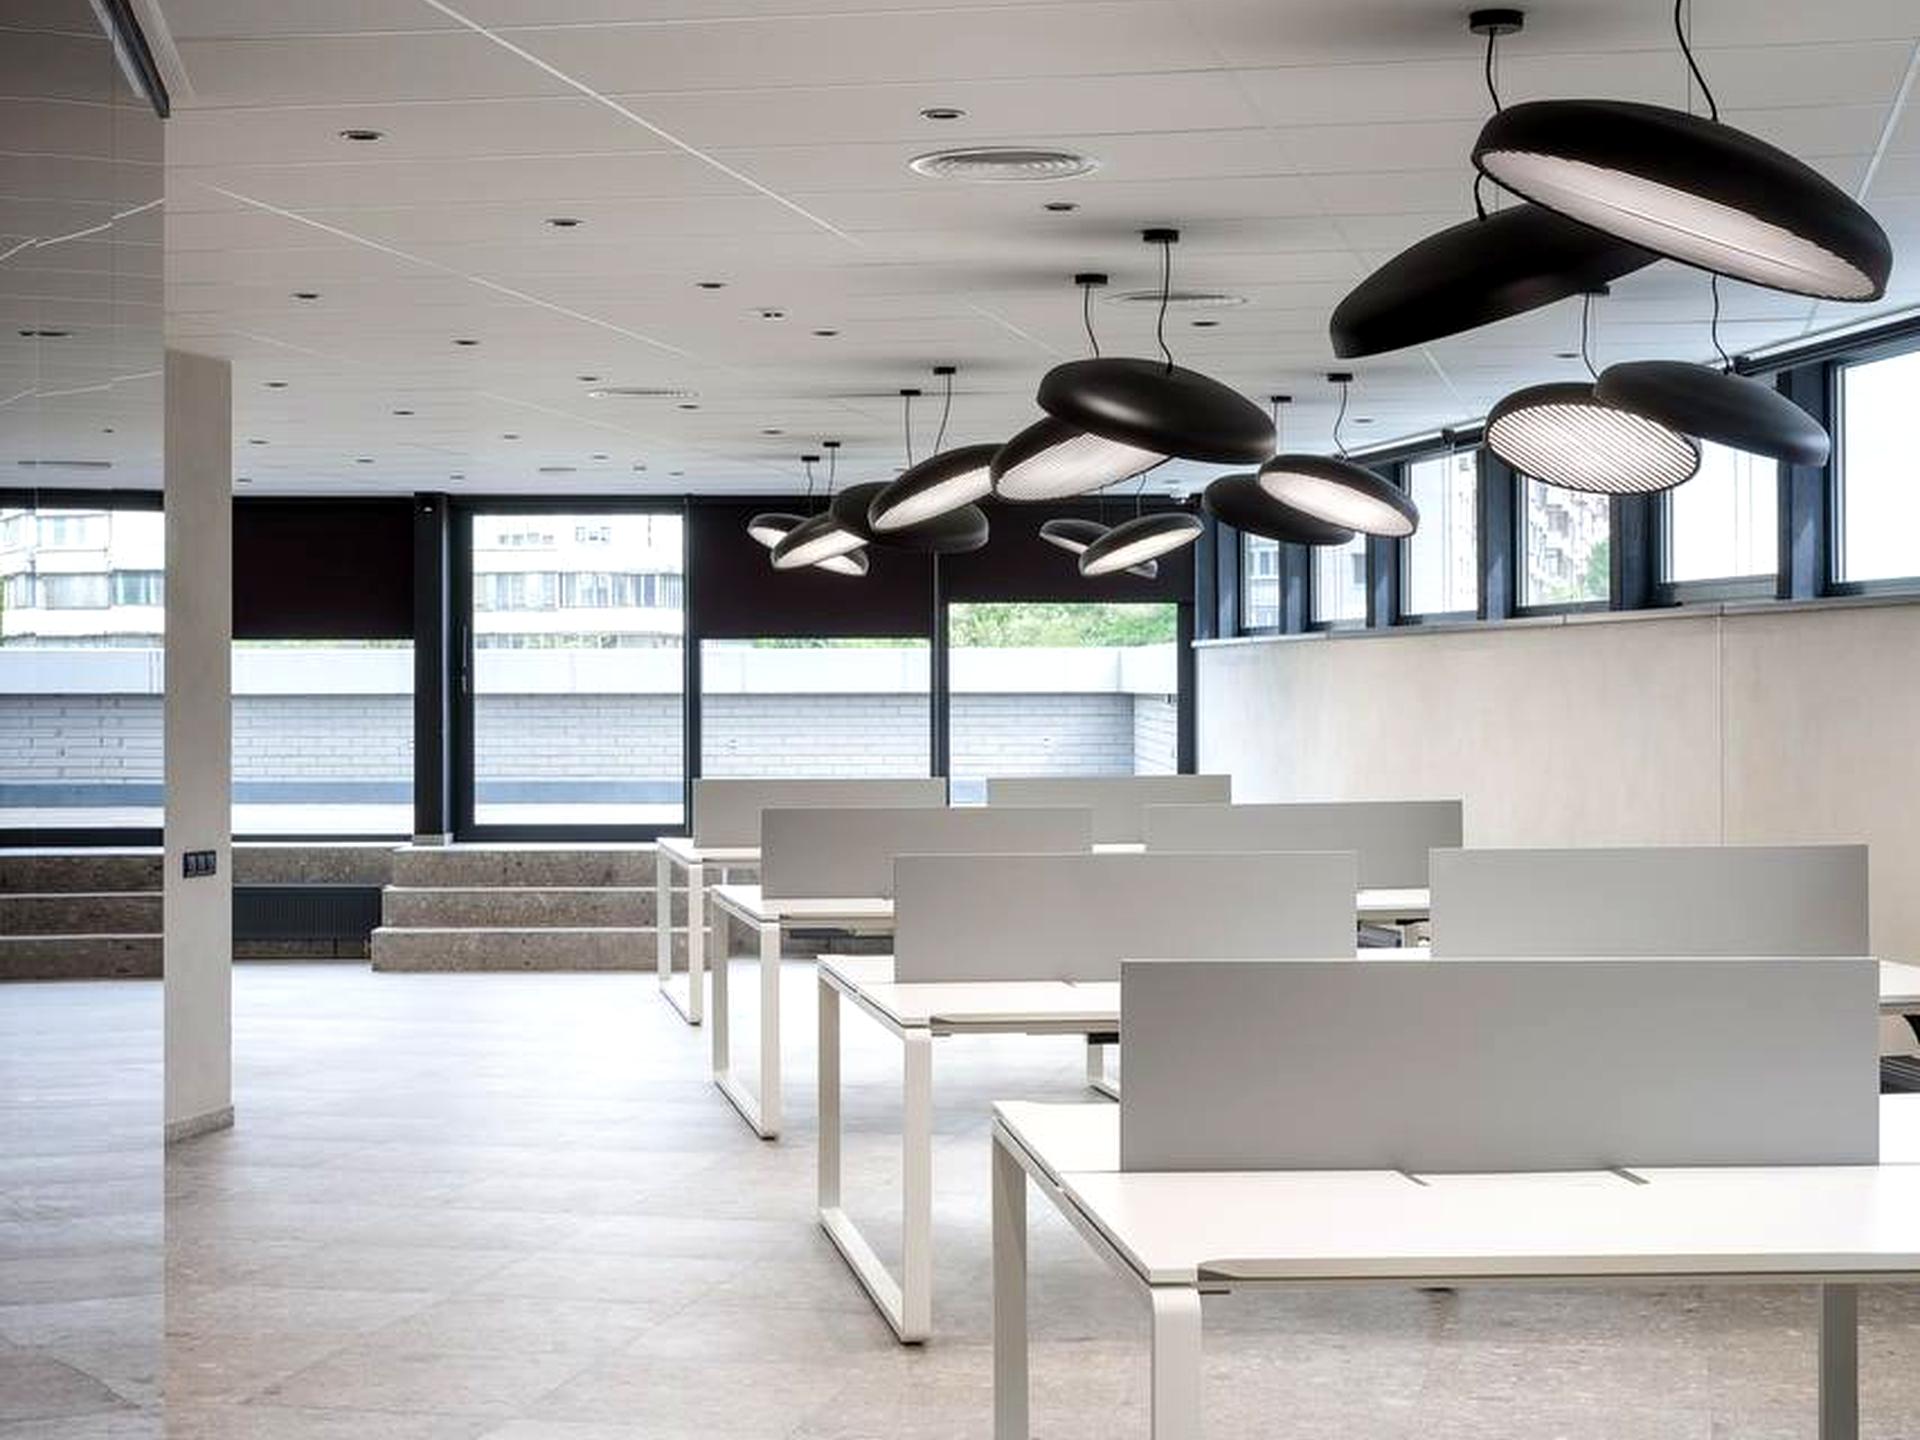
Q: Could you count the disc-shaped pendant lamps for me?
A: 14